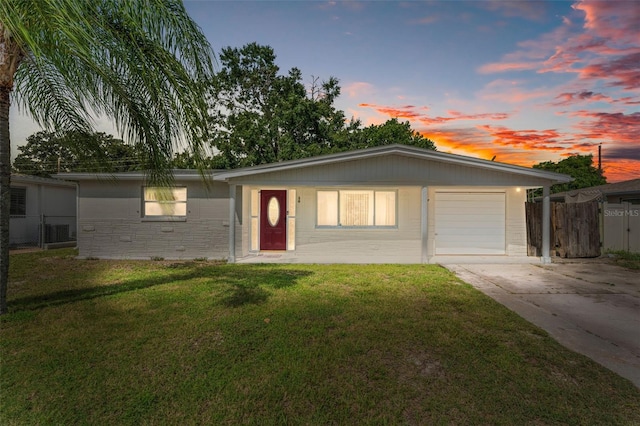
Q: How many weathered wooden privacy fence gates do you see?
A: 1